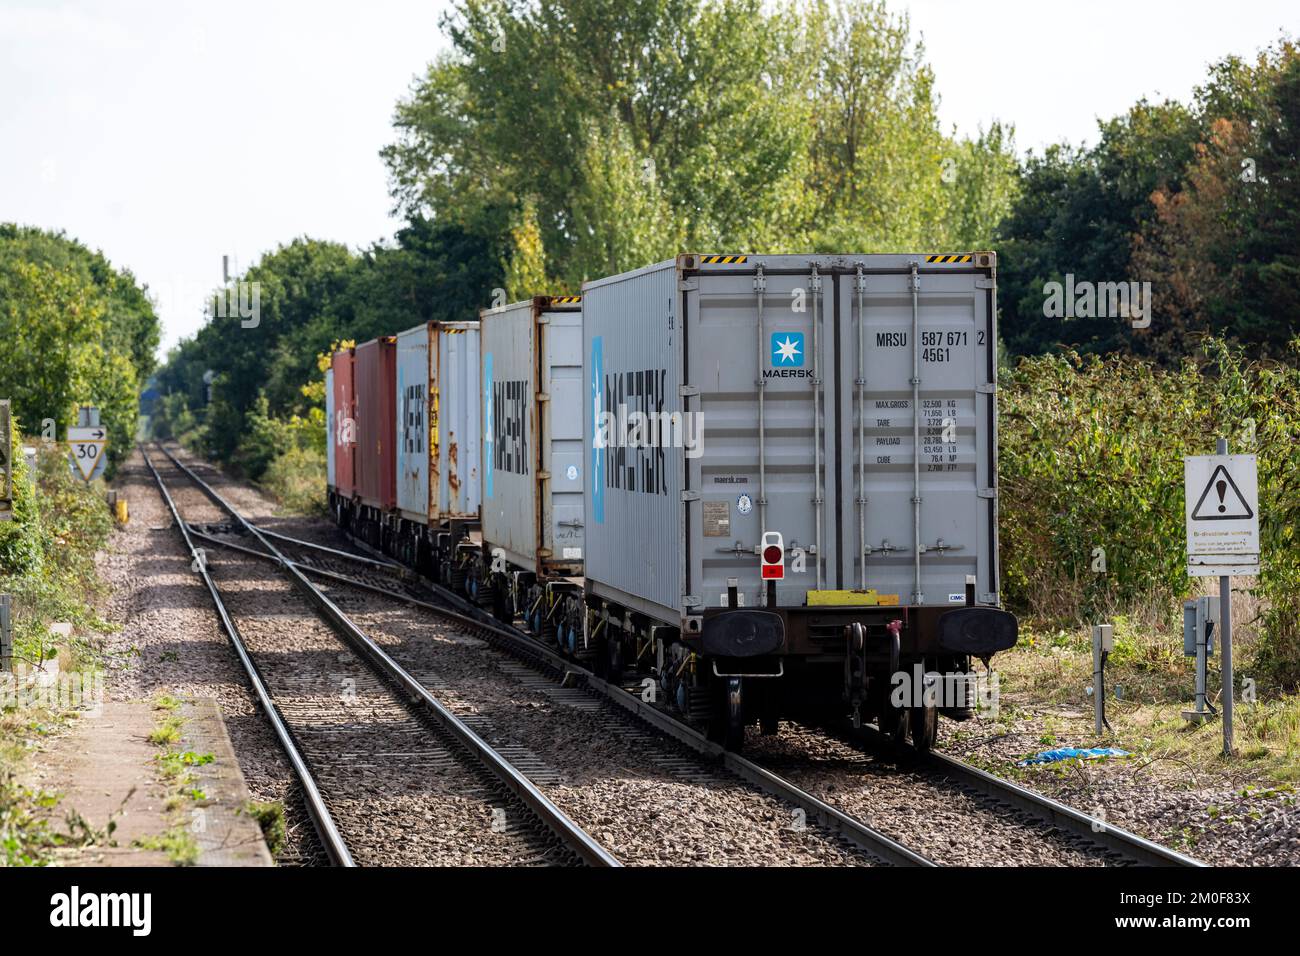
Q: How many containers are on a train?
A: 6